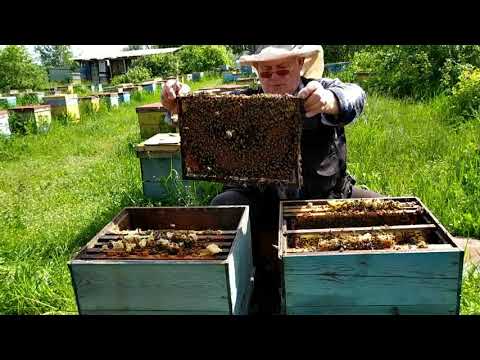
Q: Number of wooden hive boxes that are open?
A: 2